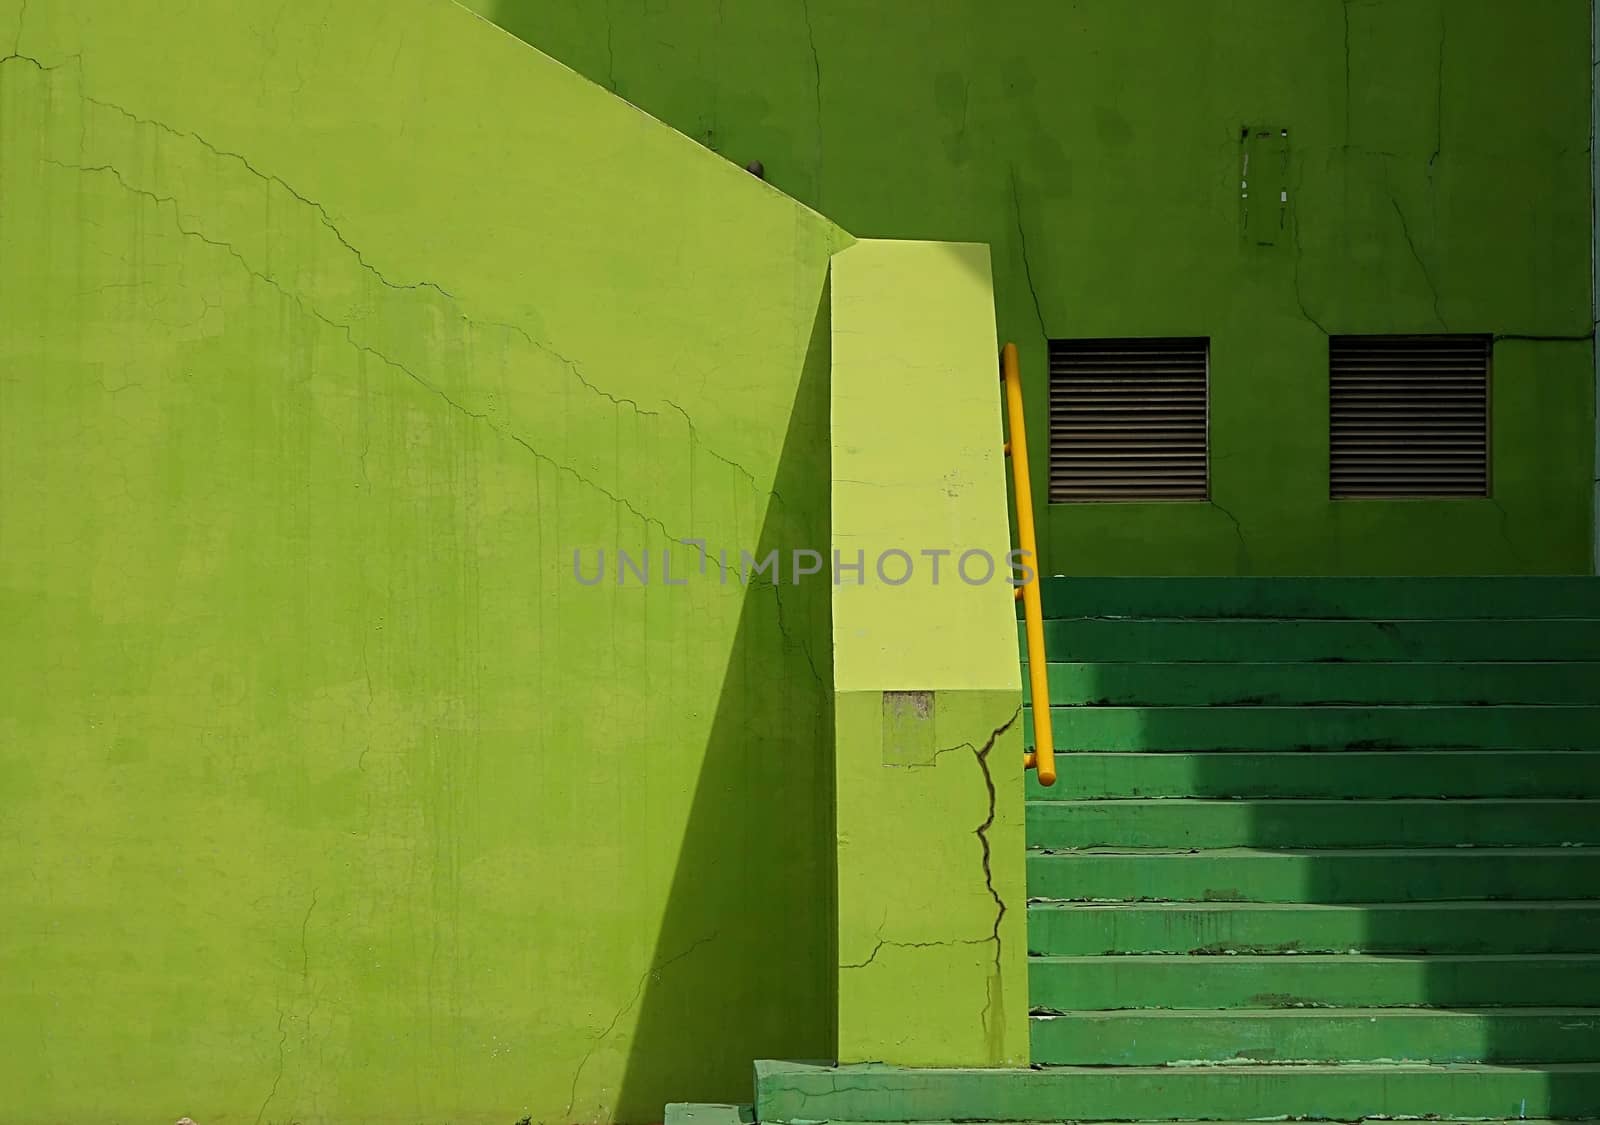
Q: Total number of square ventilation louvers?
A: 2